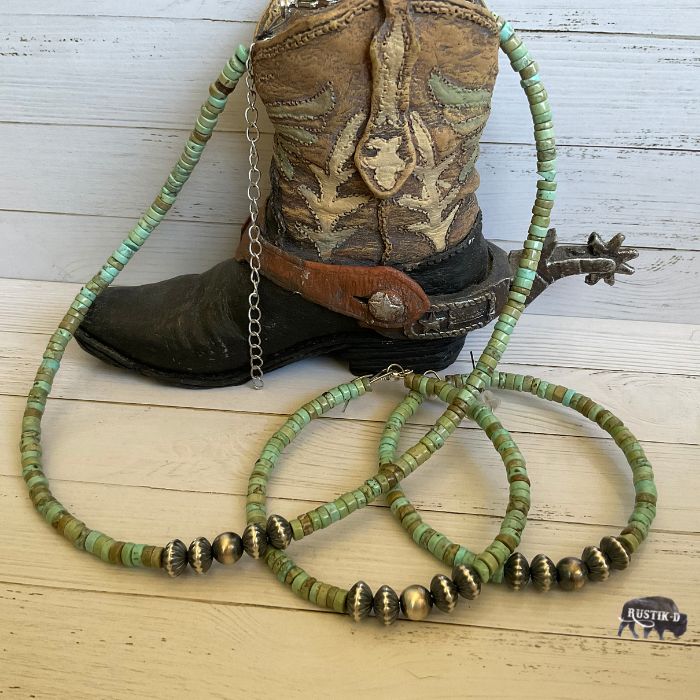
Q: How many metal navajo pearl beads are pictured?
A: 15